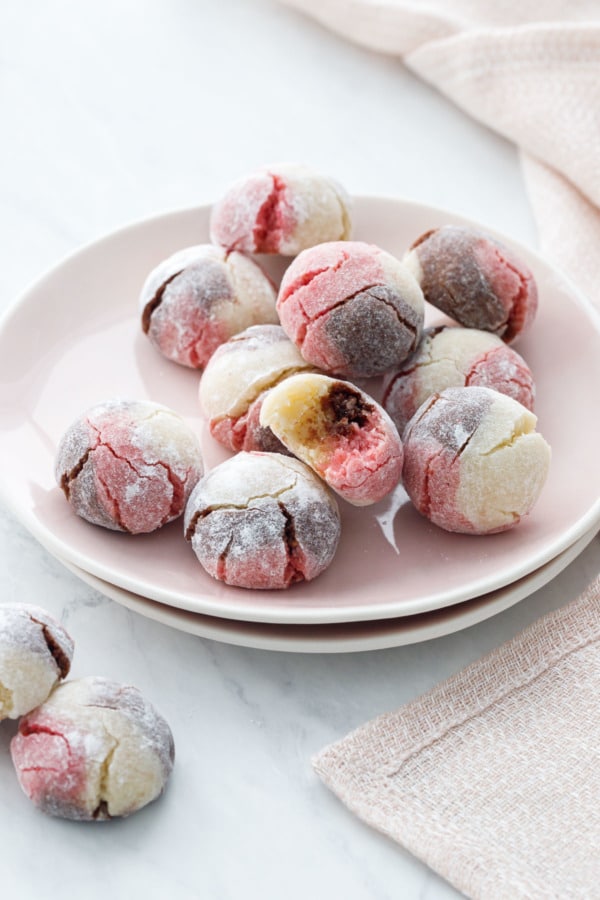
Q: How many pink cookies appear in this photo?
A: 11